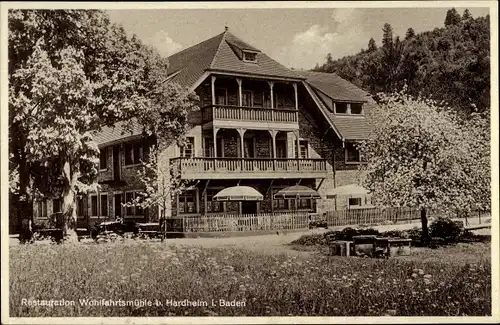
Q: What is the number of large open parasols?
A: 3